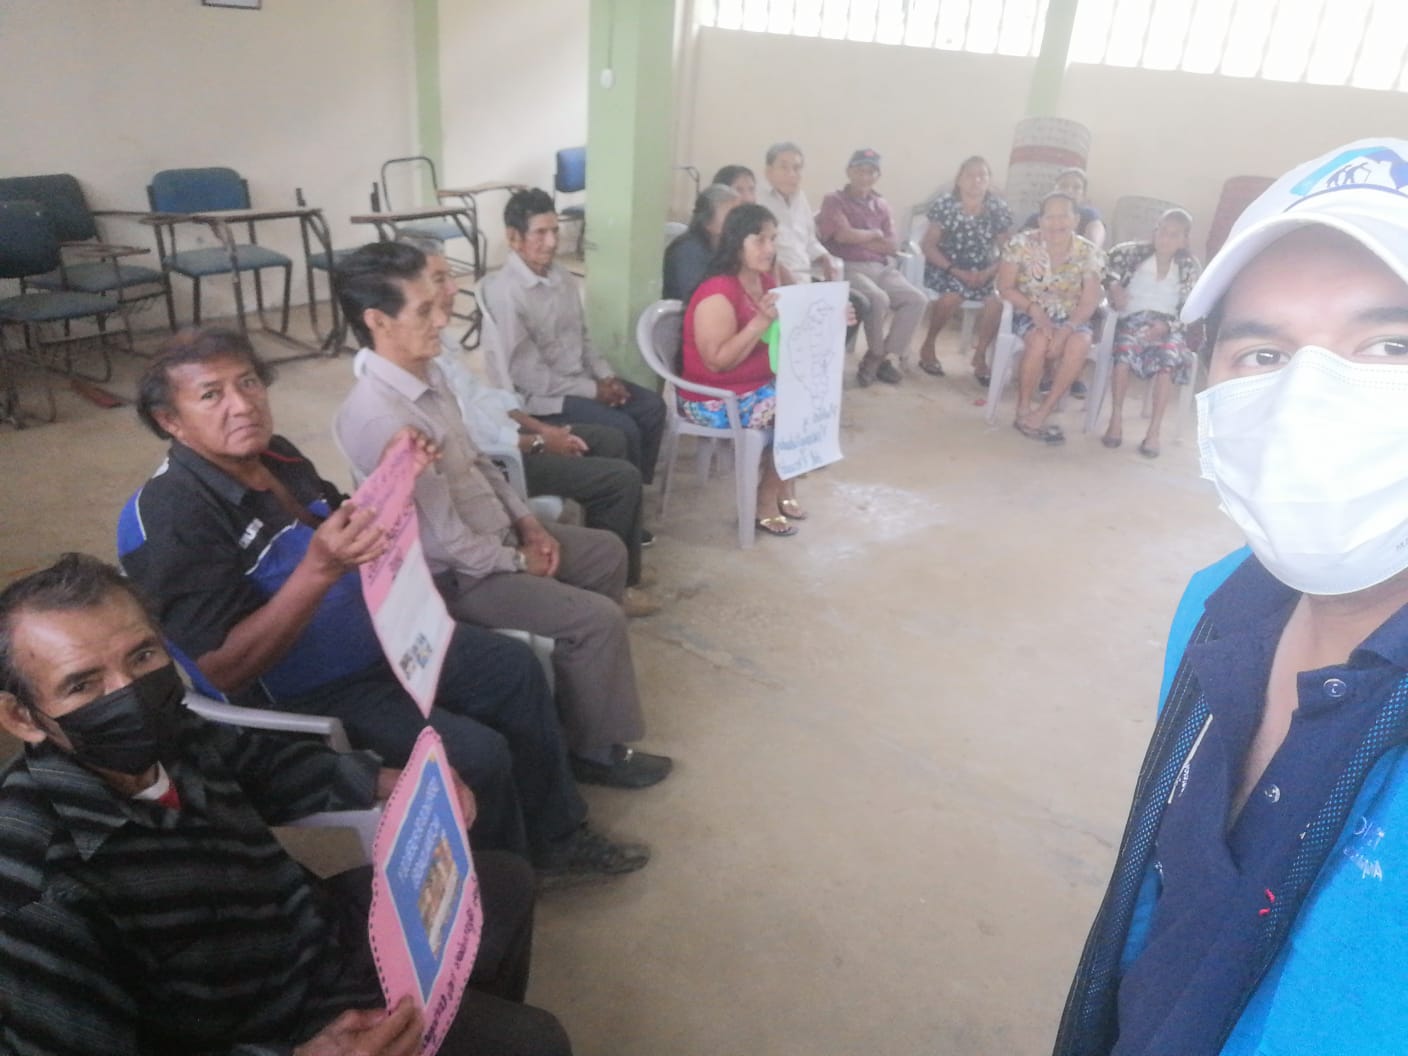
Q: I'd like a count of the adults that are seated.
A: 14